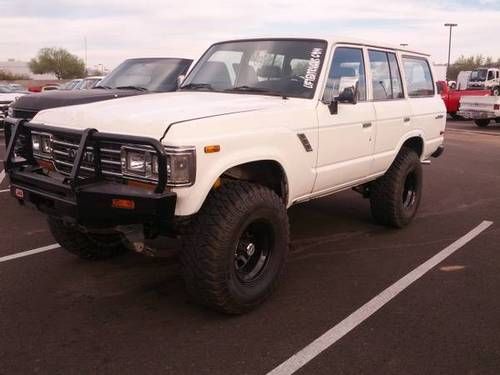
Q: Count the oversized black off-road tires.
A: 3